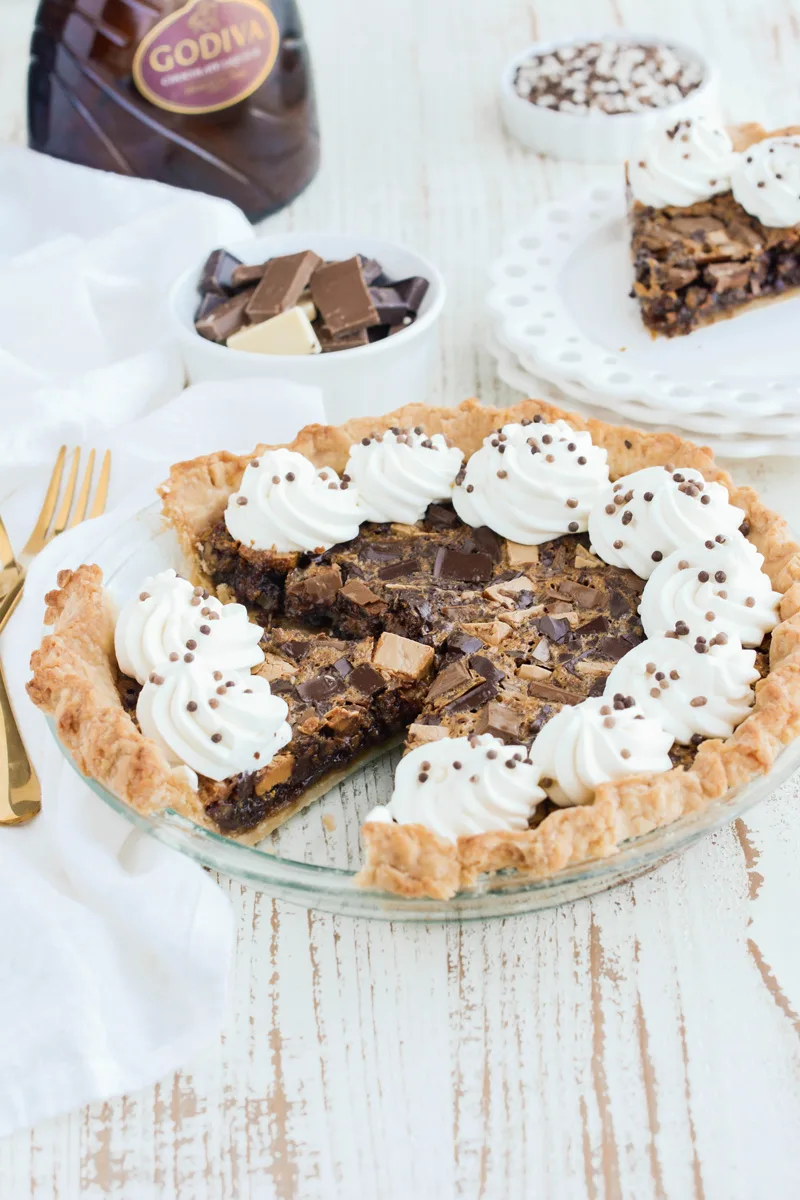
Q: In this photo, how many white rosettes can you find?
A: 12